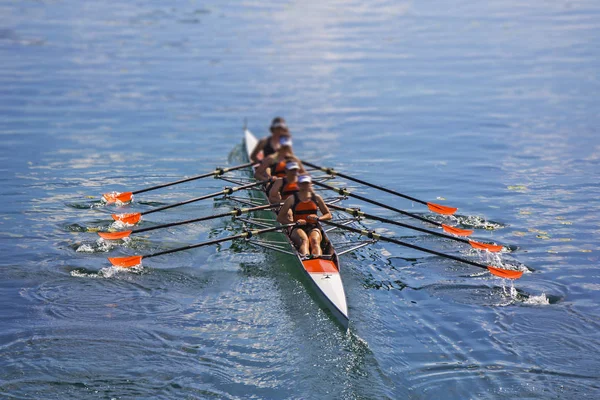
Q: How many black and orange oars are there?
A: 8